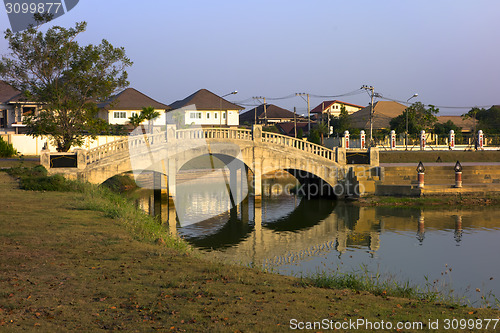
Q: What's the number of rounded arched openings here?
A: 3